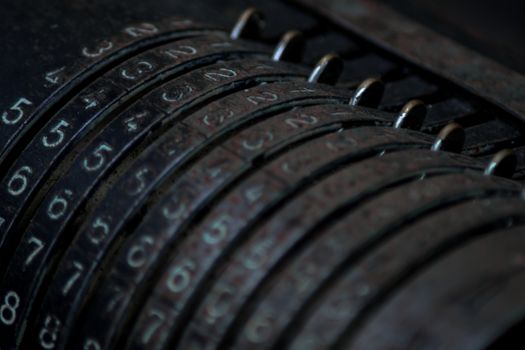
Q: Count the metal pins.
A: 7